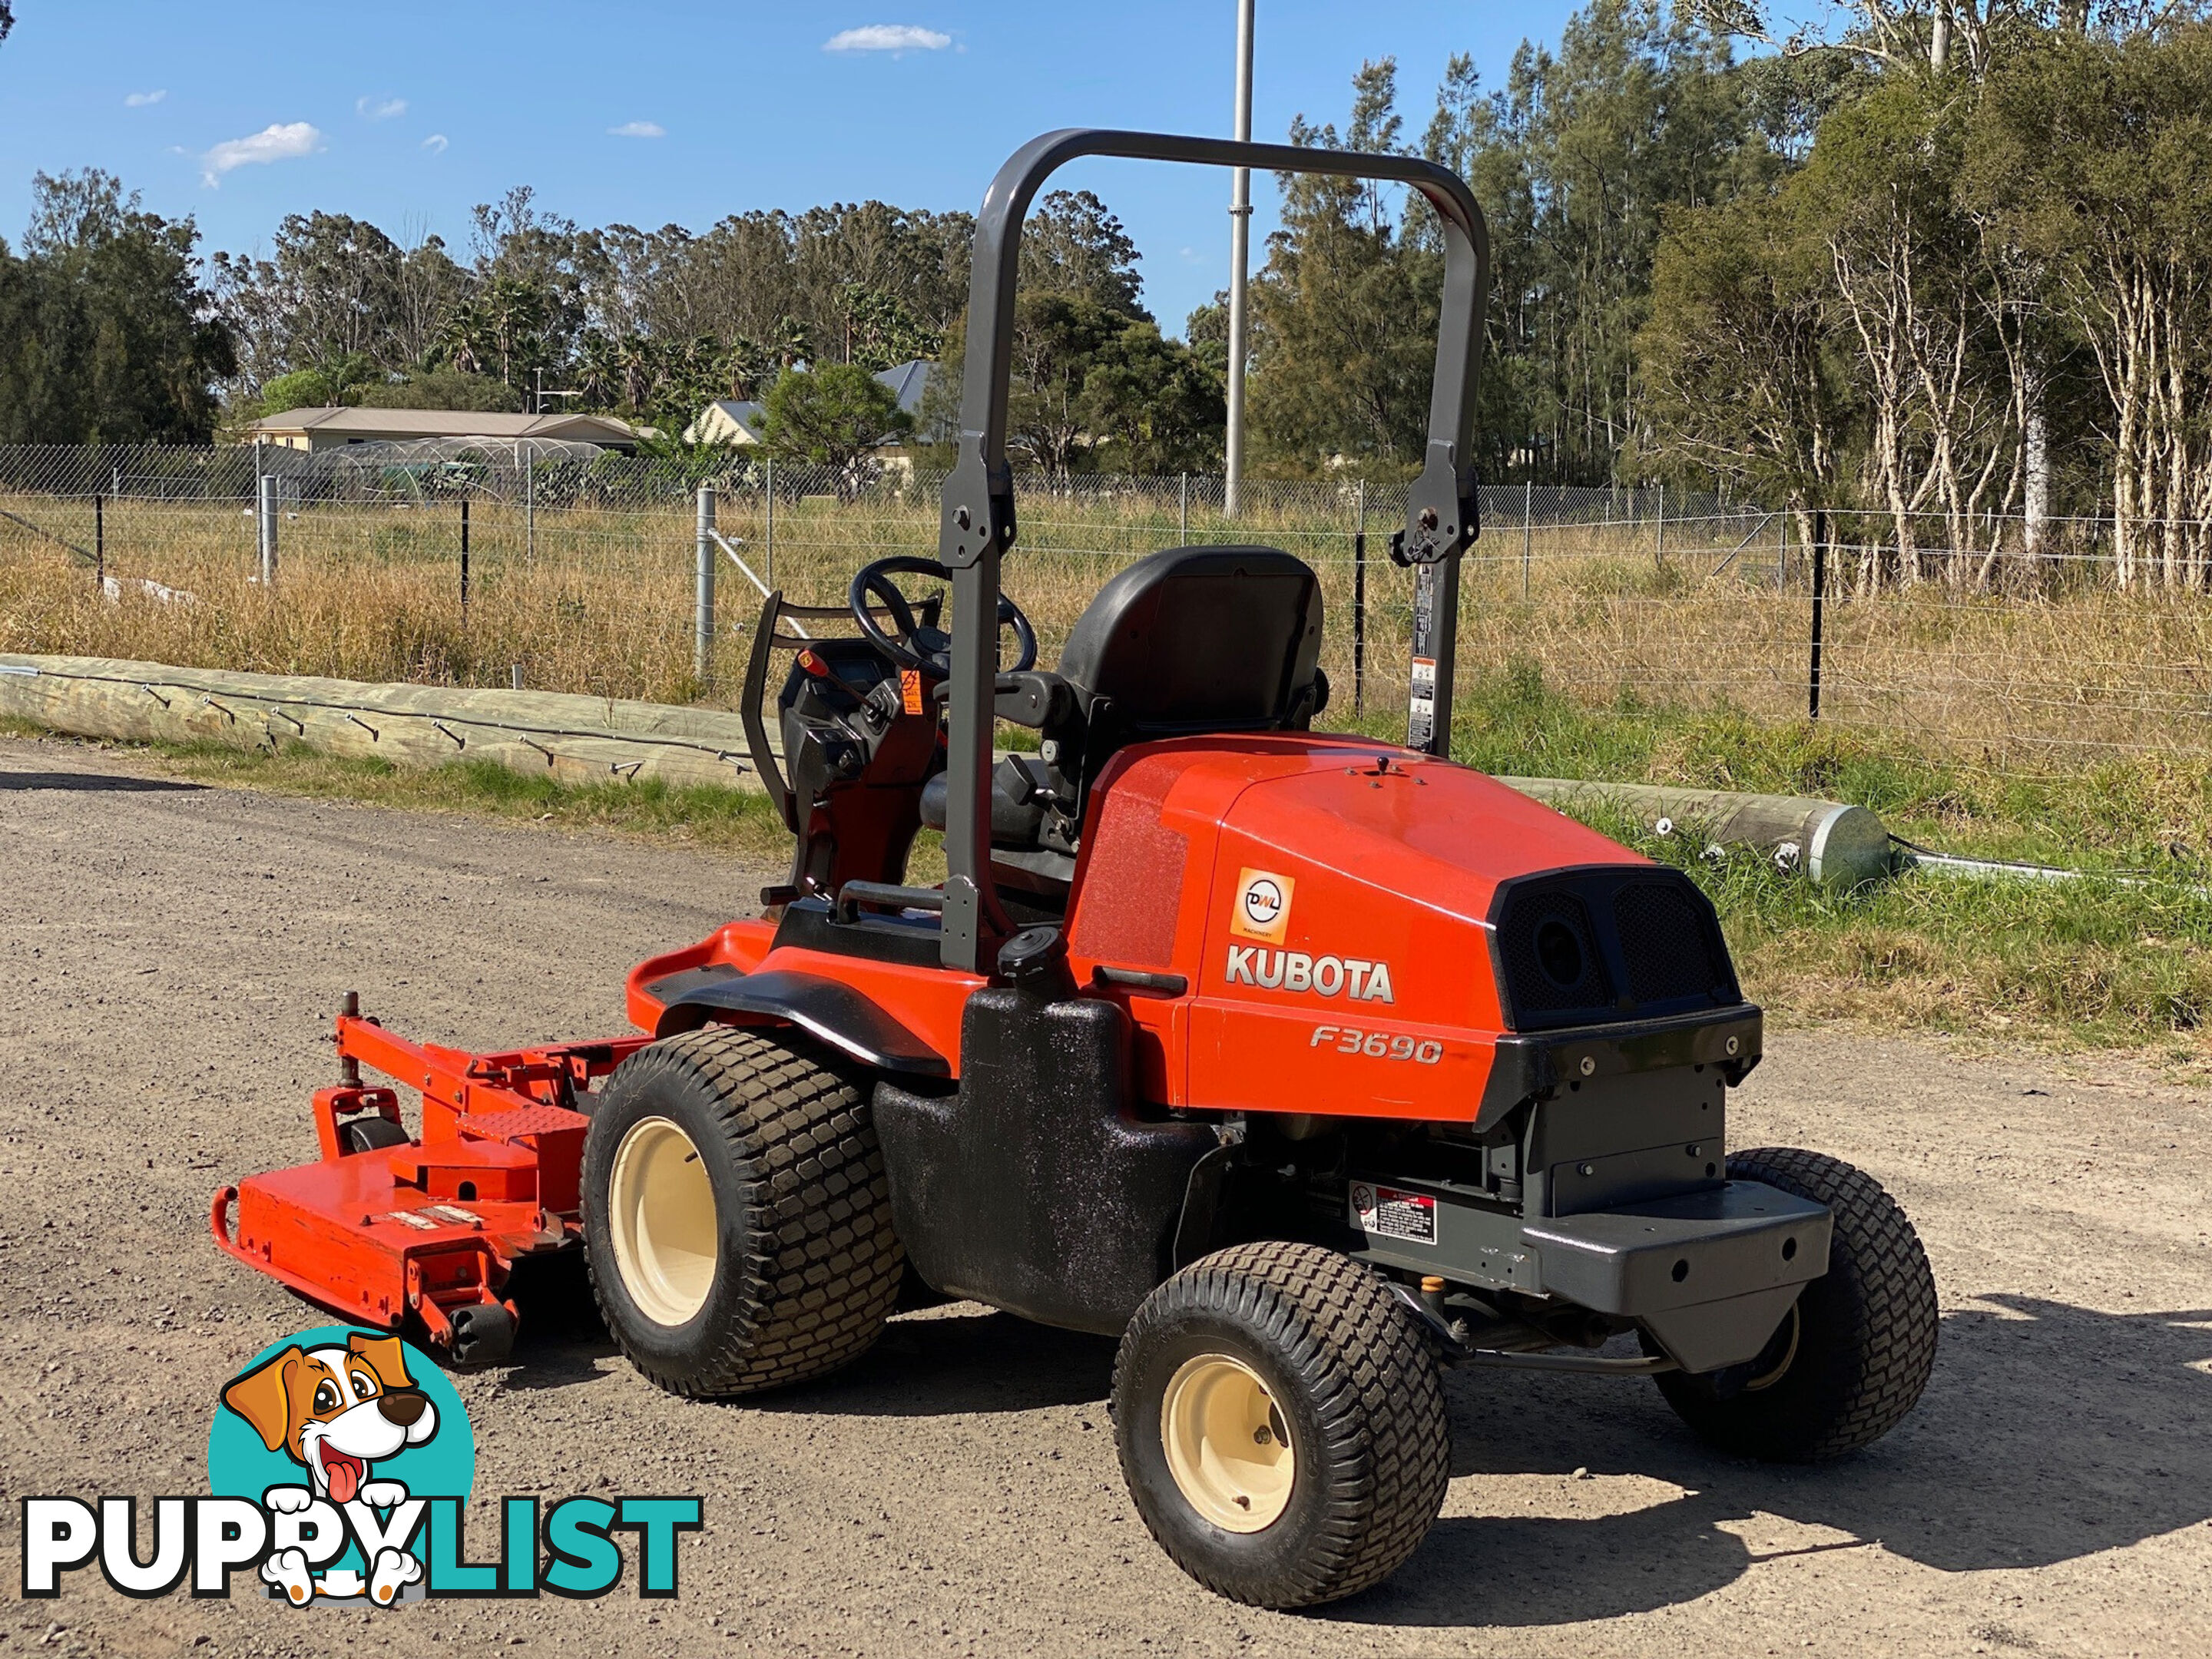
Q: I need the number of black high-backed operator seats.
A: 1